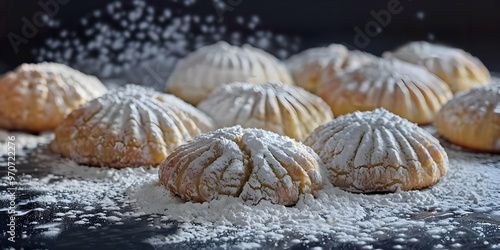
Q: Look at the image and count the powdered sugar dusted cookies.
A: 10